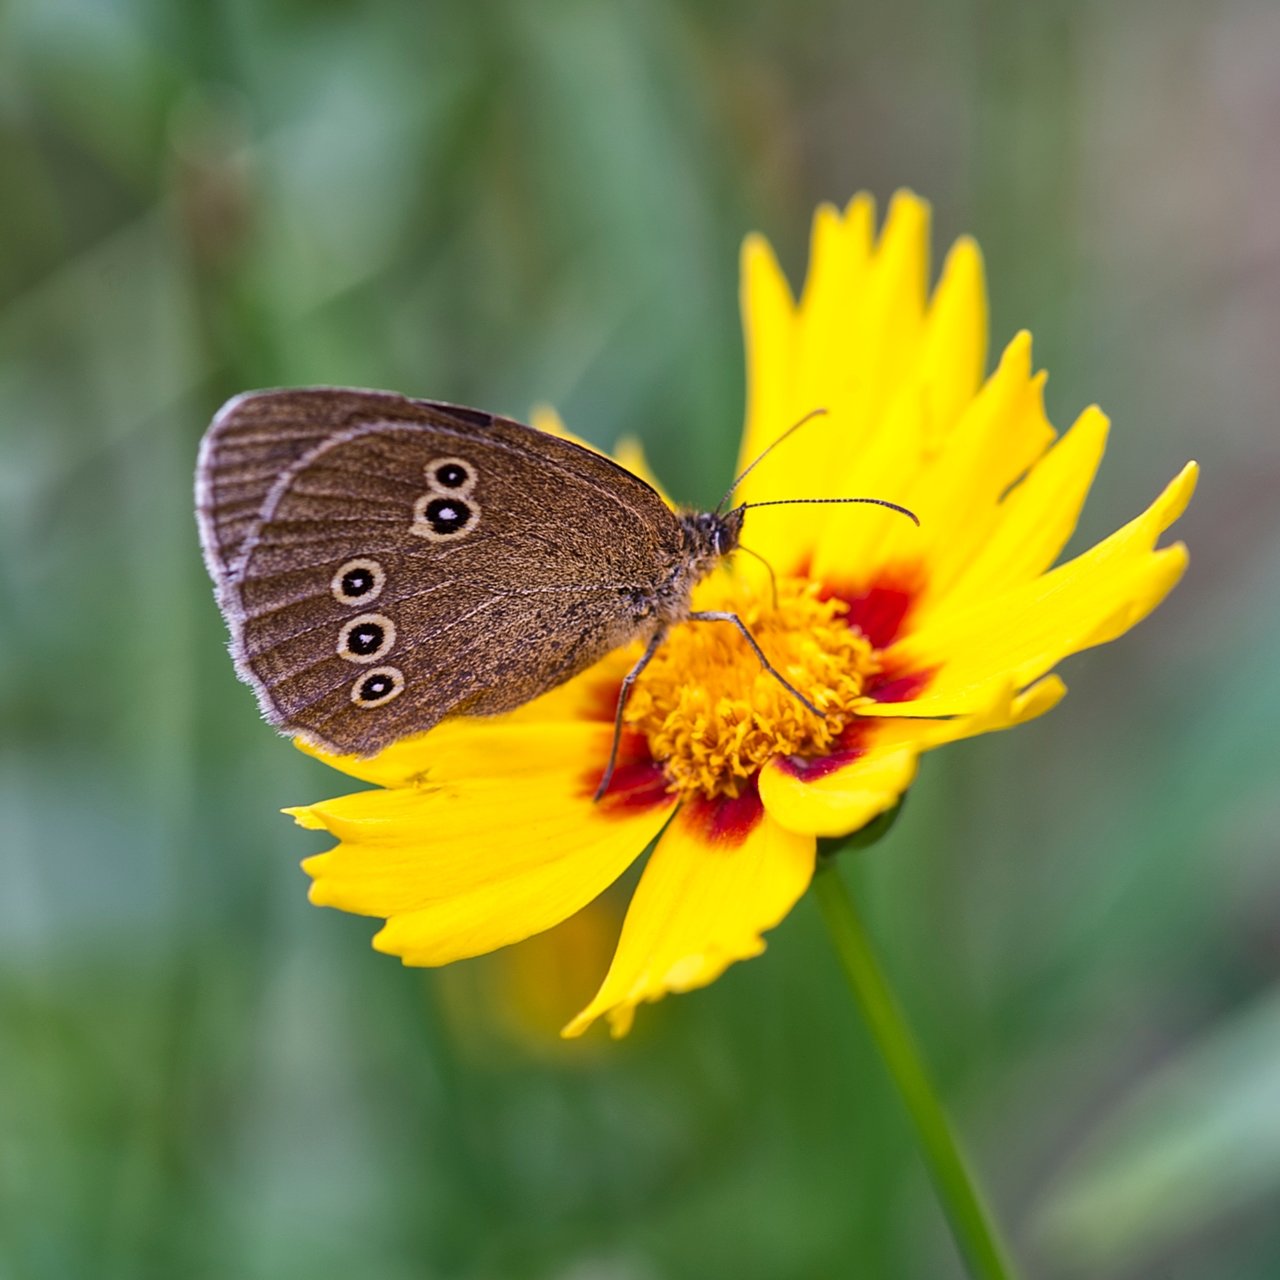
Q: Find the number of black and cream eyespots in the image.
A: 5